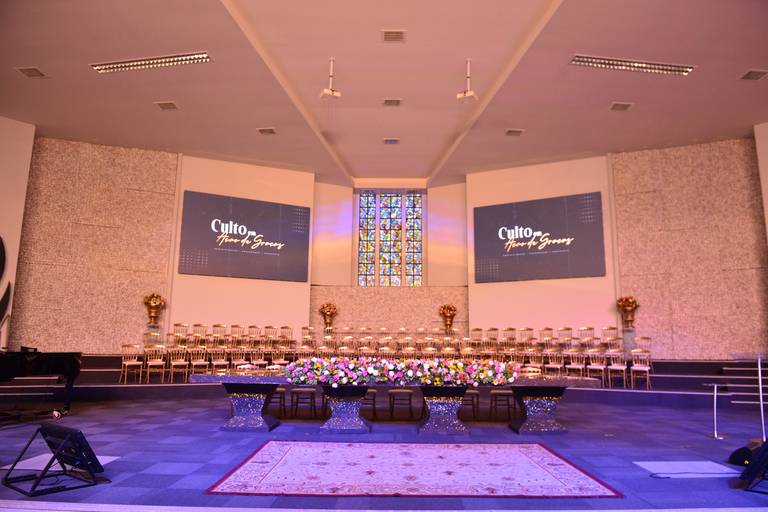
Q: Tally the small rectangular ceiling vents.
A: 9